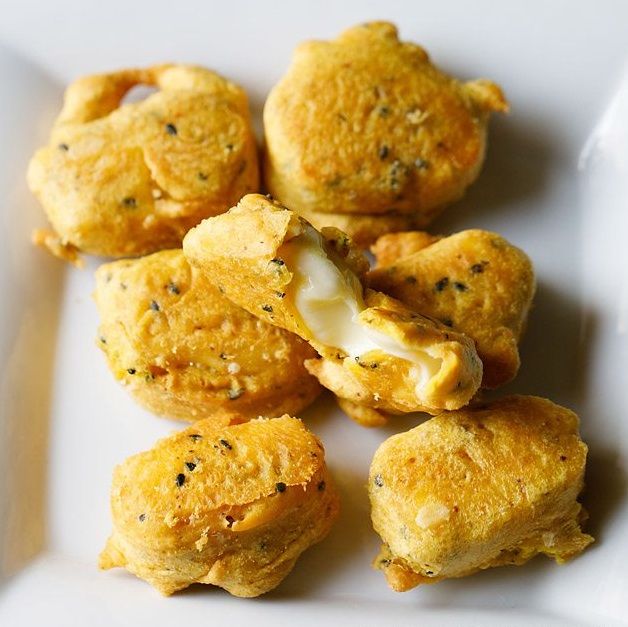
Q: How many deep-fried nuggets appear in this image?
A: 7